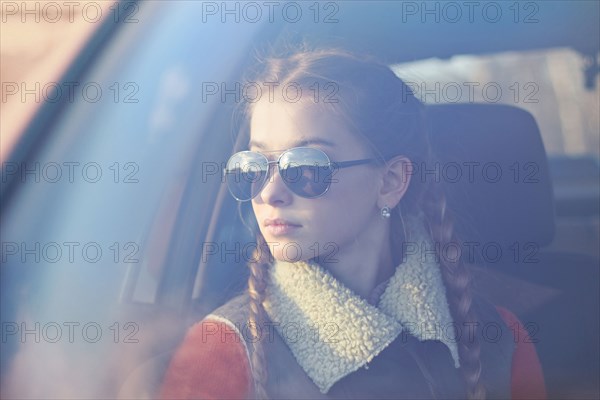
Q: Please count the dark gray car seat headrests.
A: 1